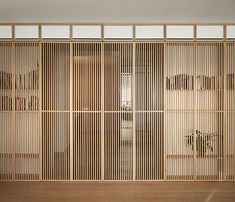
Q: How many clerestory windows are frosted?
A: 9